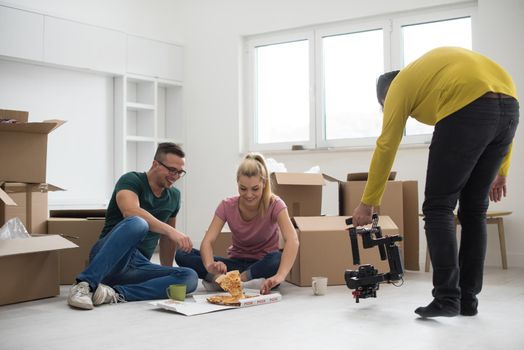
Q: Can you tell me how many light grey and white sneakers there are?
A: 2